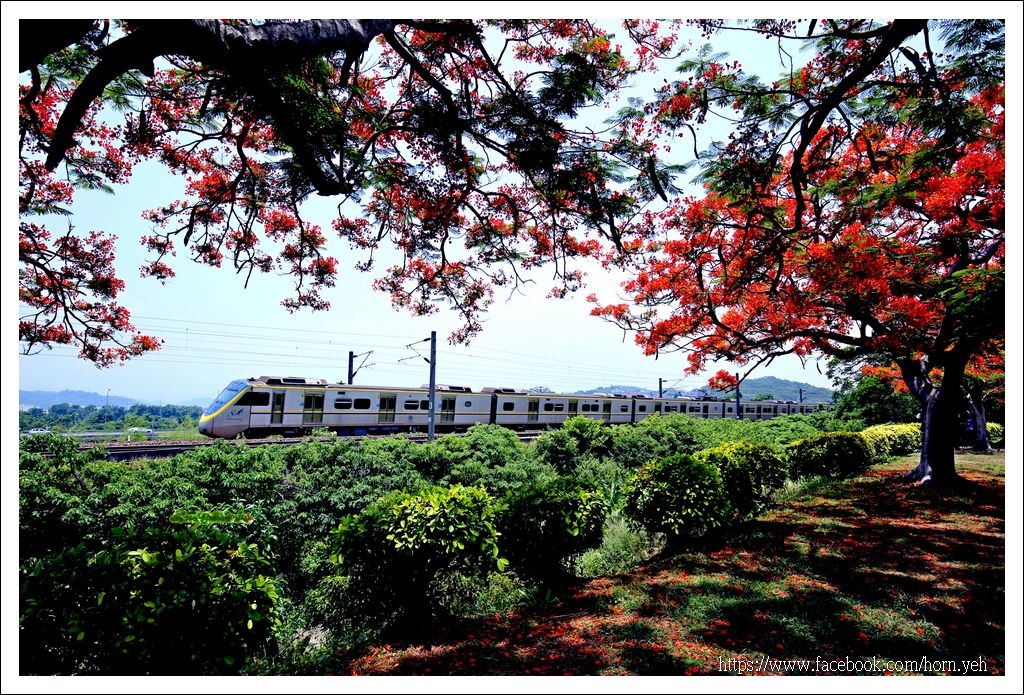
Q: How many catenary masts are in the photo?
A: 5